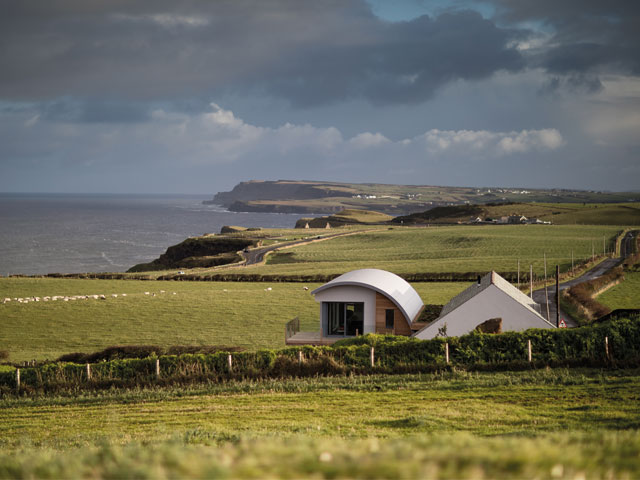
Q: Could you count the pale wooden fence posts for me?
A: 9